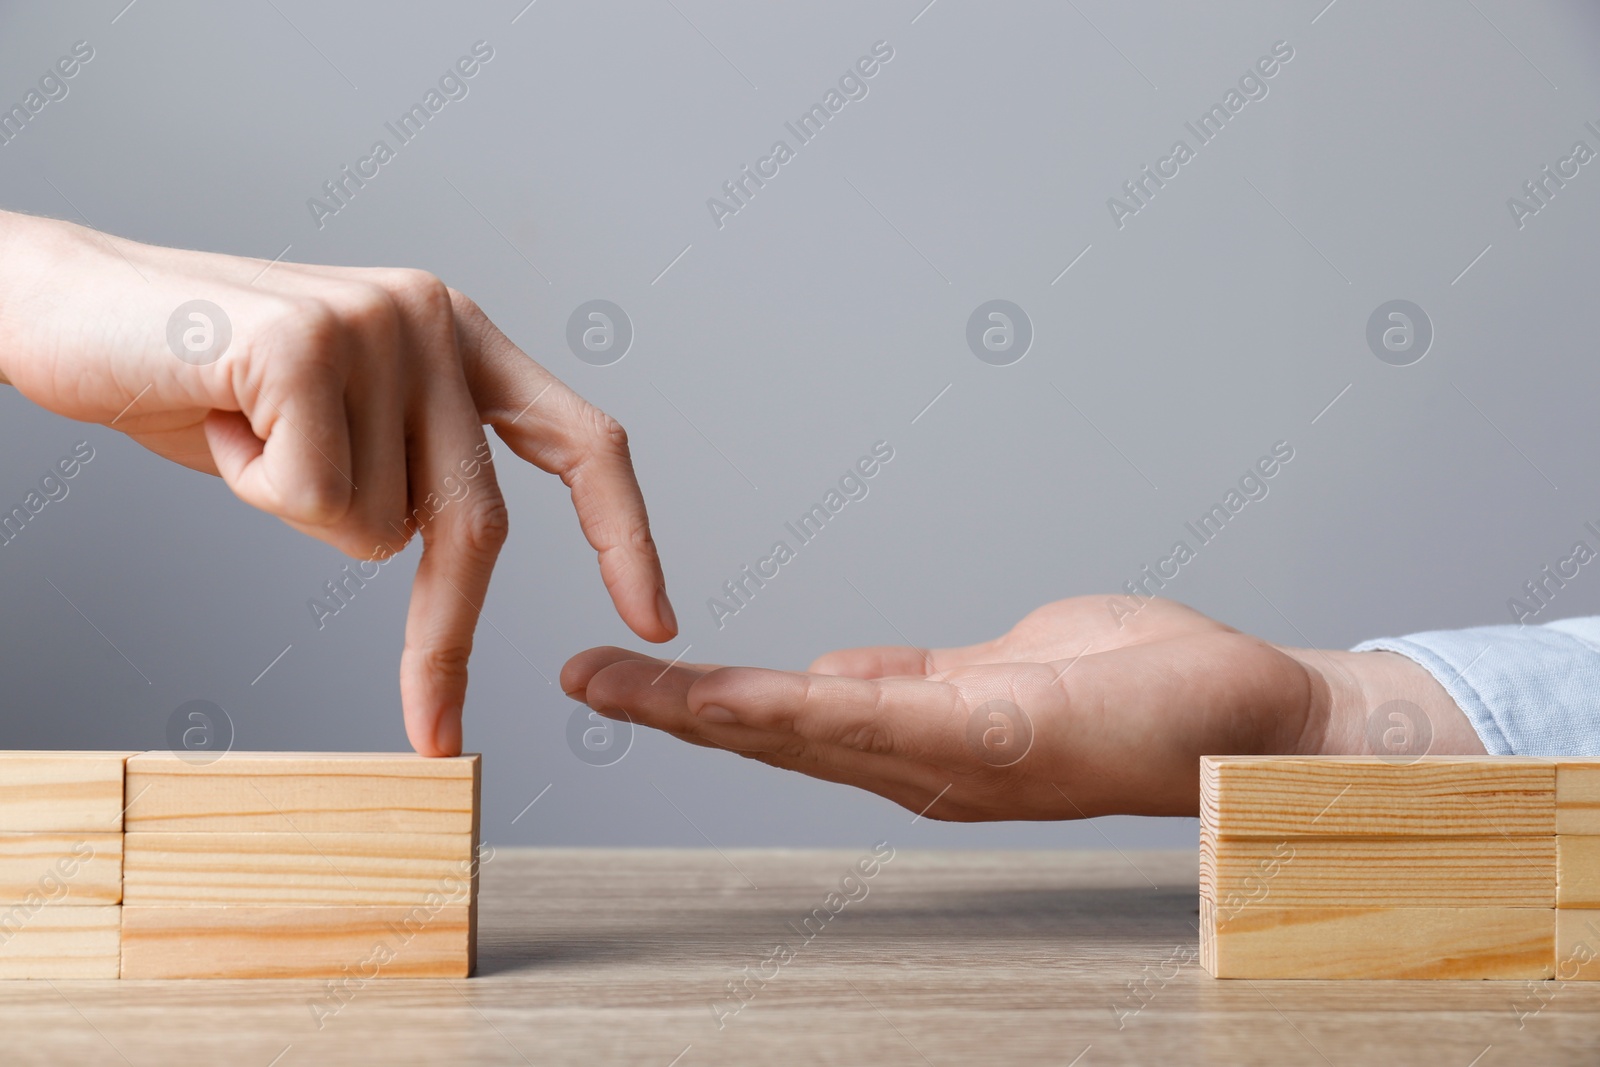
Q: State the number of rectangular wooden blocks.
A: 12